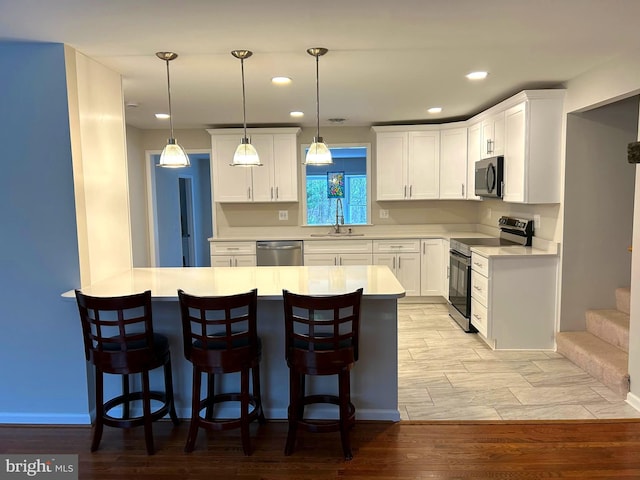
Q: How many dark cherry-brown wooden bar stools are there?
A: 3